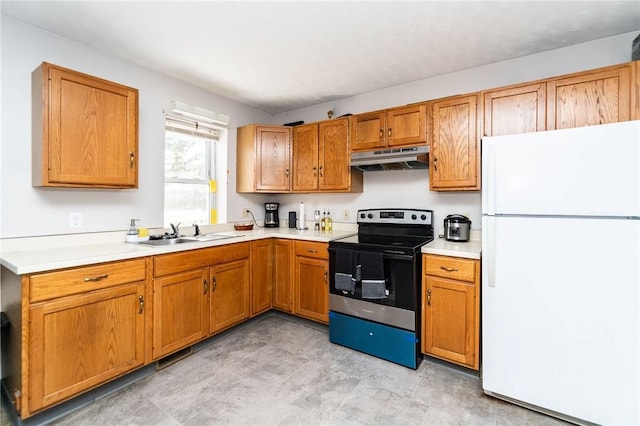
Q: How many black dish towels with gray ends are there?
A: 2